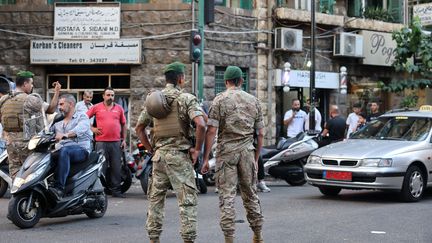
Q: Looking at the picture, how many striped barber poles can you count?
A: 2